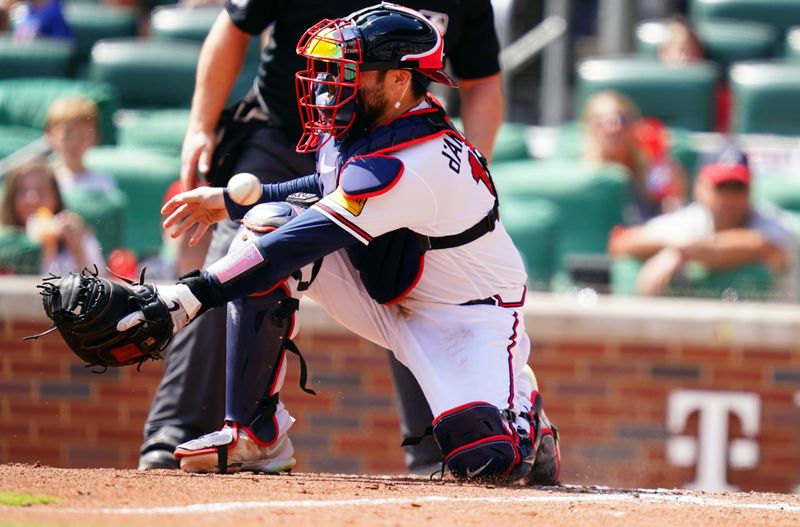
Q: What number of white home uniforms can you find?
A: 1